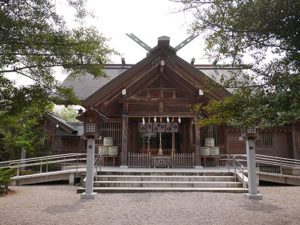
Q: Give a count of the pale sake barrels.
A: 6